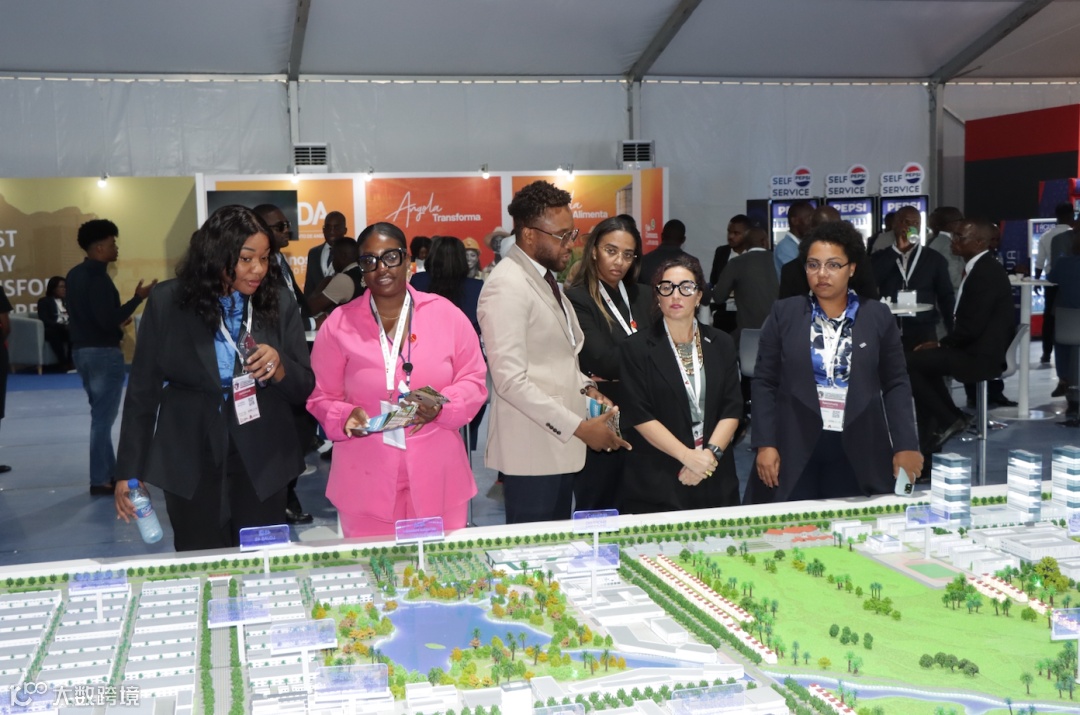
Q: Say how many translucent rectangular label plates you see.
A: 14